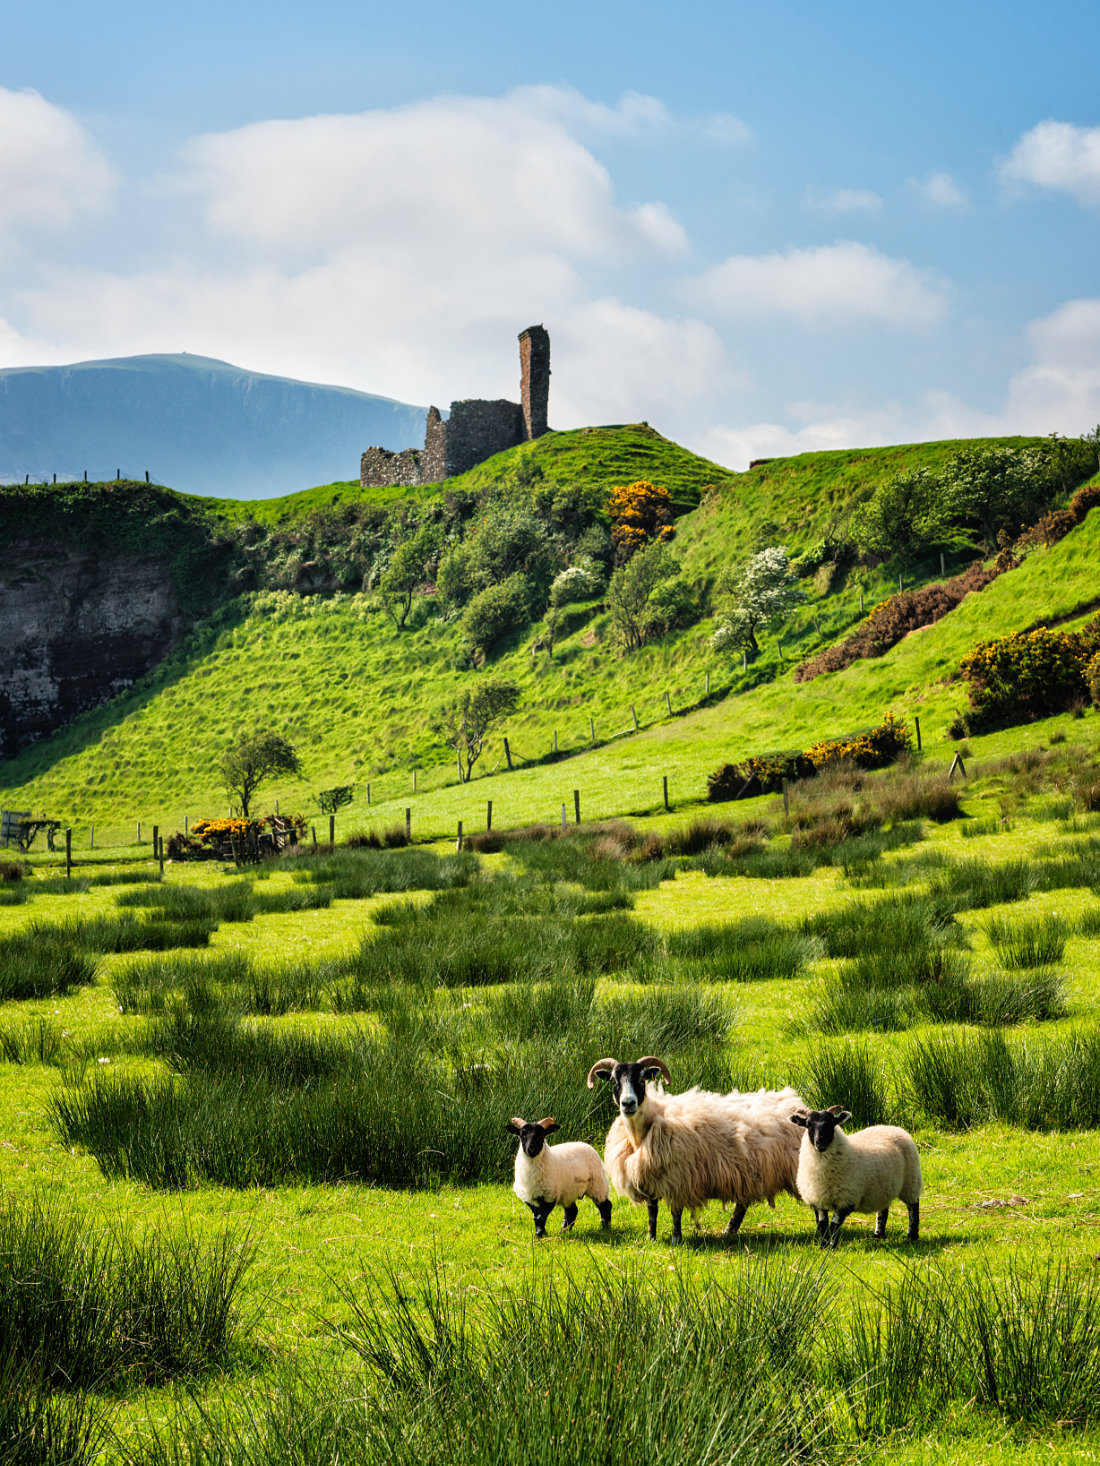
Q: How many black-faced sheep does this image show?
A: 3